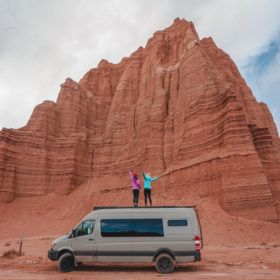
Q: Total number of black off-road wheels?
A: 2